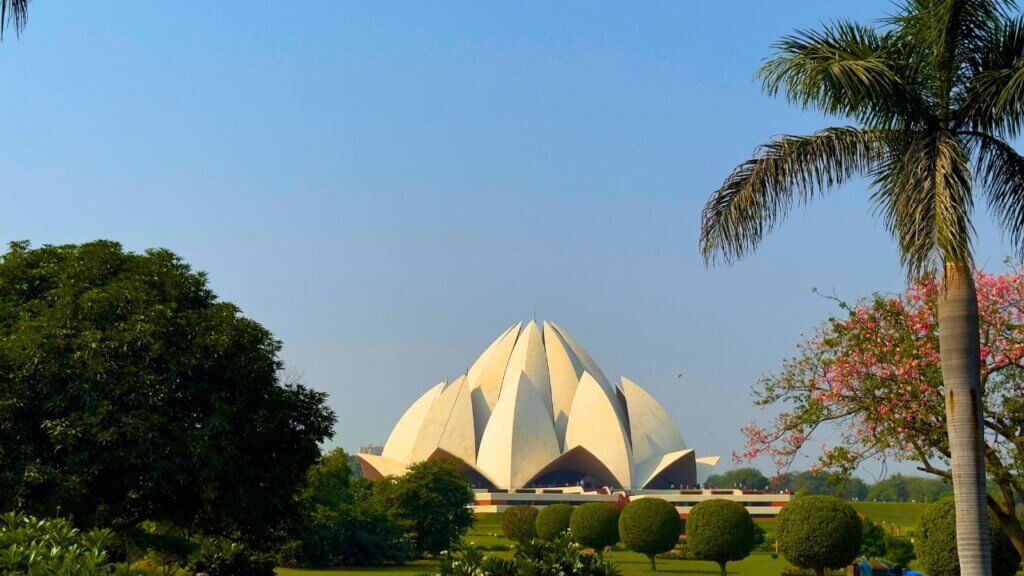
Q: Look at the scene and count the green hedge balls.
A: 7